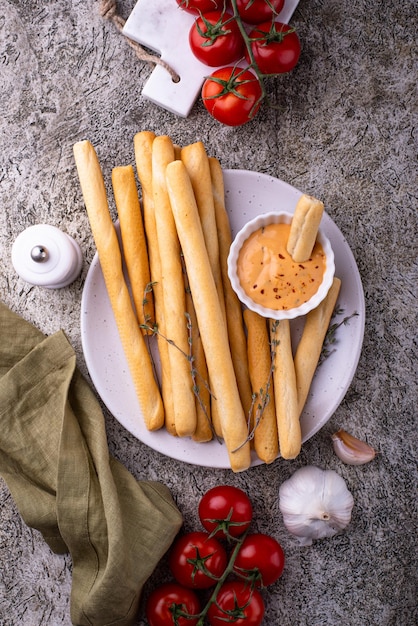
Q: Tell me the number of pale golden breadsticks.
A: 12